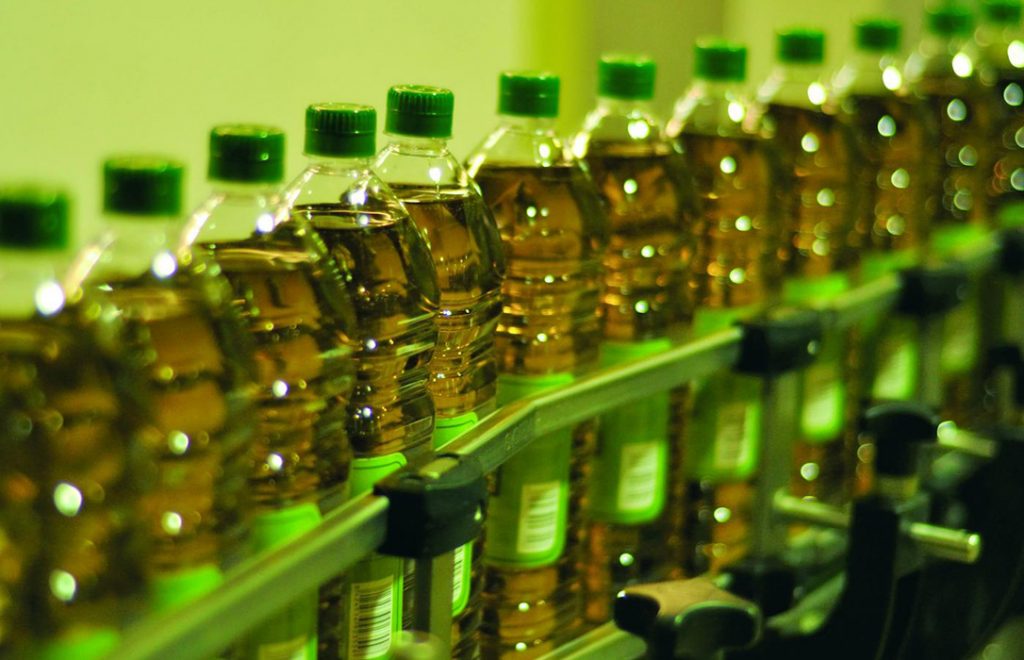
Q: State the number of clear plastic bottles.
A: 12